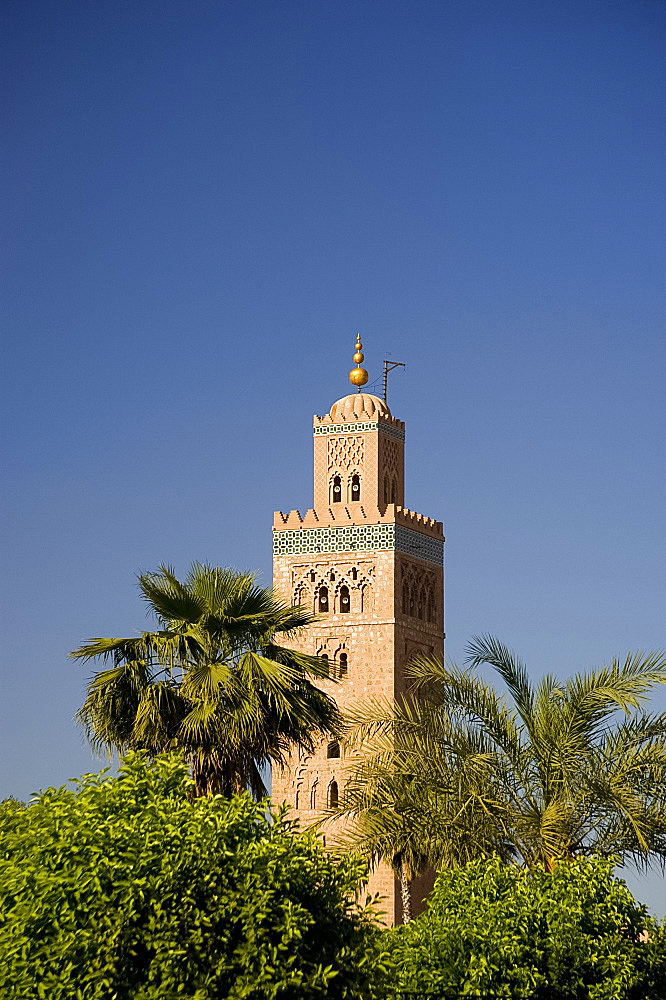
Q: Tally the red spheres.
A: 0